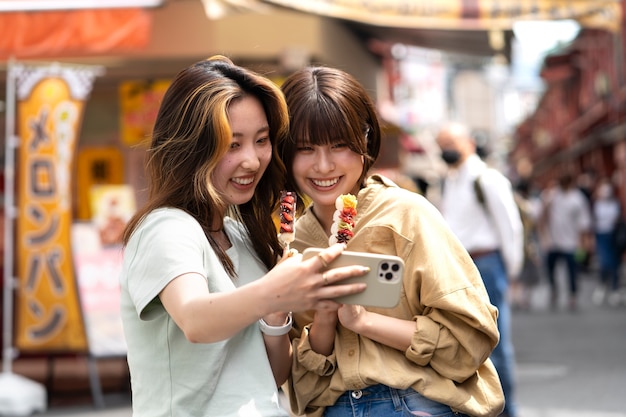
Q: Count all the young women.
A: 2